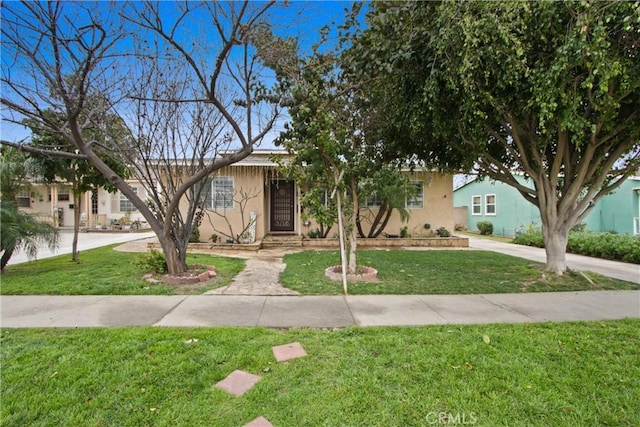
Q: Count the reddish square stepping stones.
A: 3